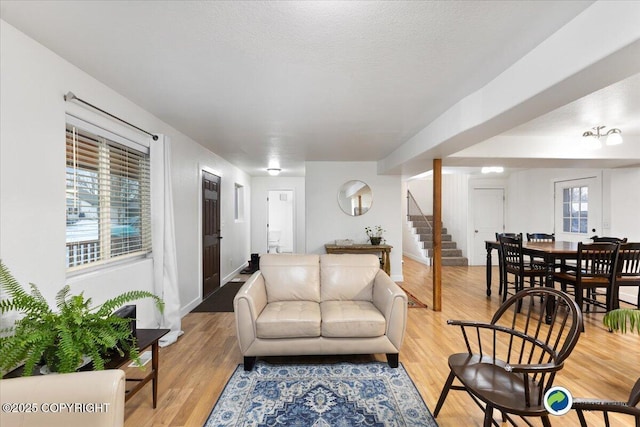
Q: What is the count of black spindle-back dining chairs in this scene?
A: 6